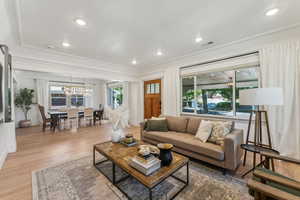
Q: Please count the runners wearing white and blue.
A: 0